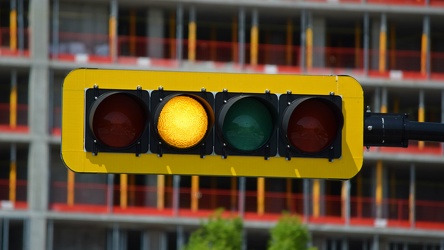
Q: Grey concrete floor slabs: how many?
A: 4